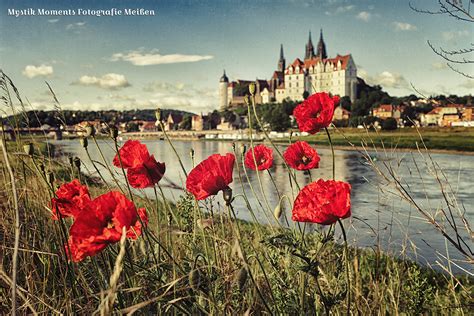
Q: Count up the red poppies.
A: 8